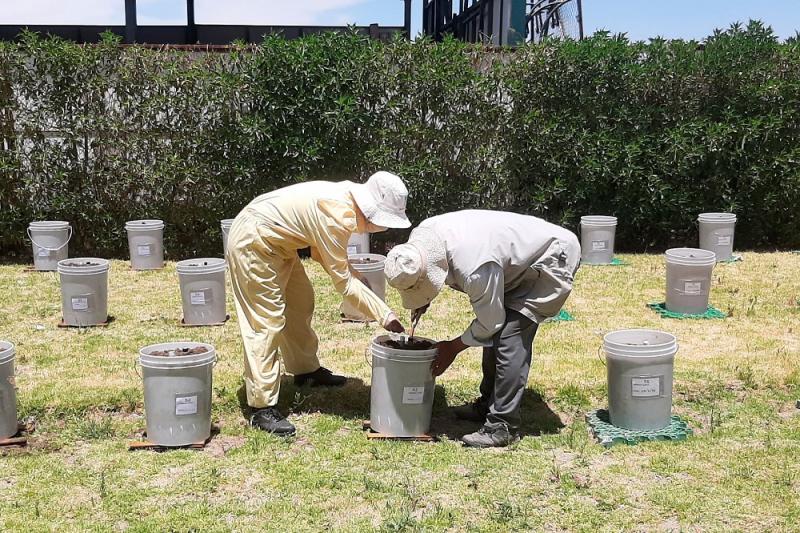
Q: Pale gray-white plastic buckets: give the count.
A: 14